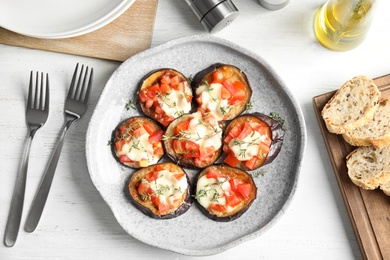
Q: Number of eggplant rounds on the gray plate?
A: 7